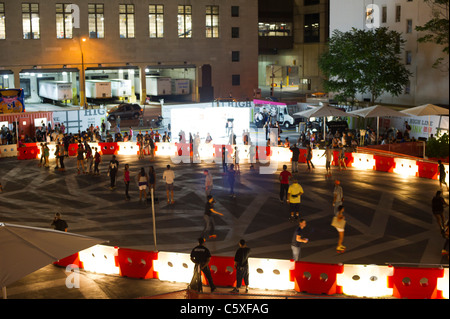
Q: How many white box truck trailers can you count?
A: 5